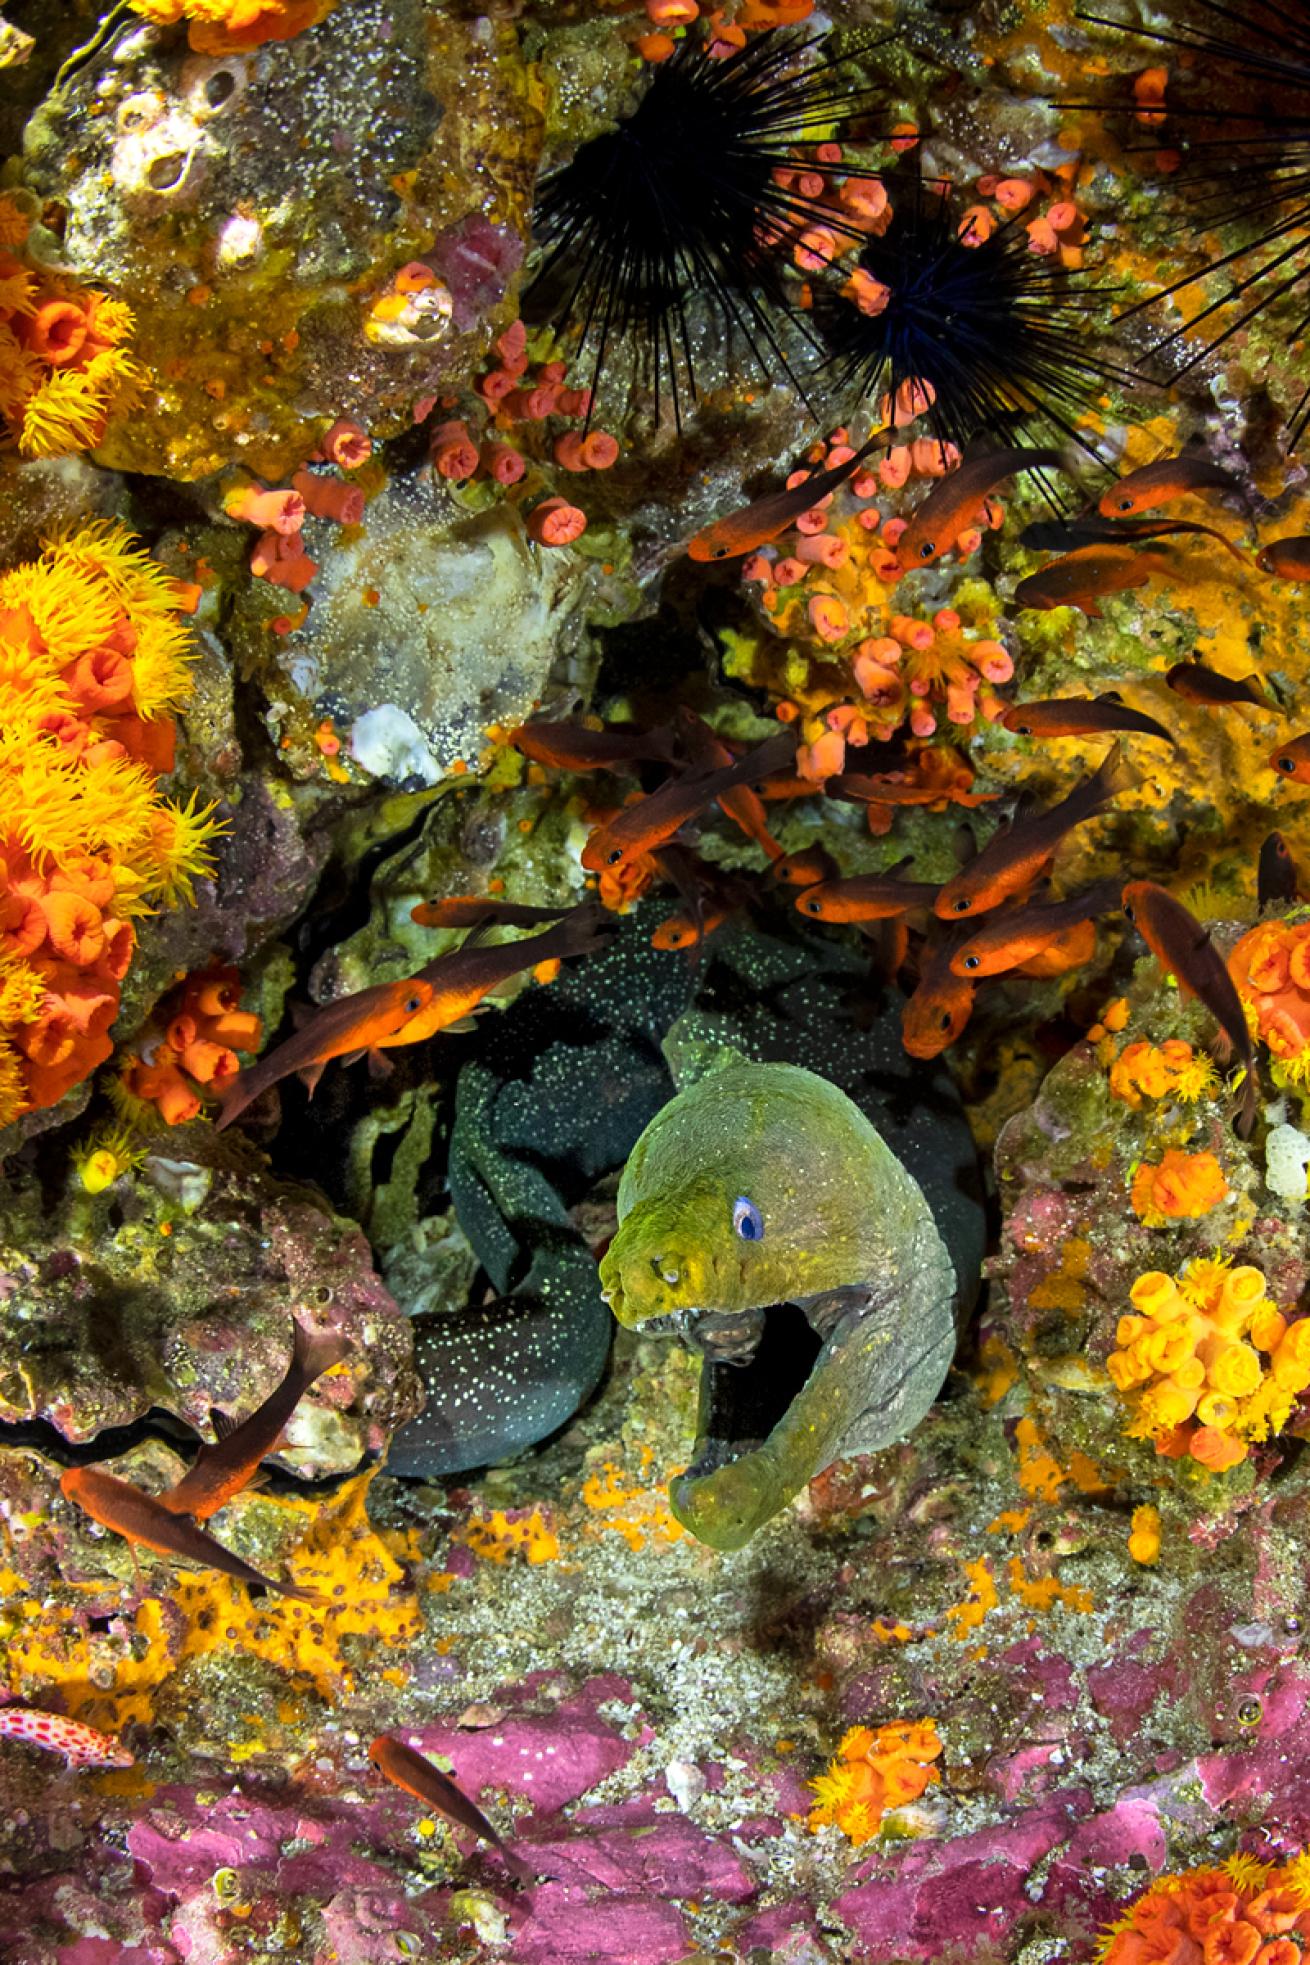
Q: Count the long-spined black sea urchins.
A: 3